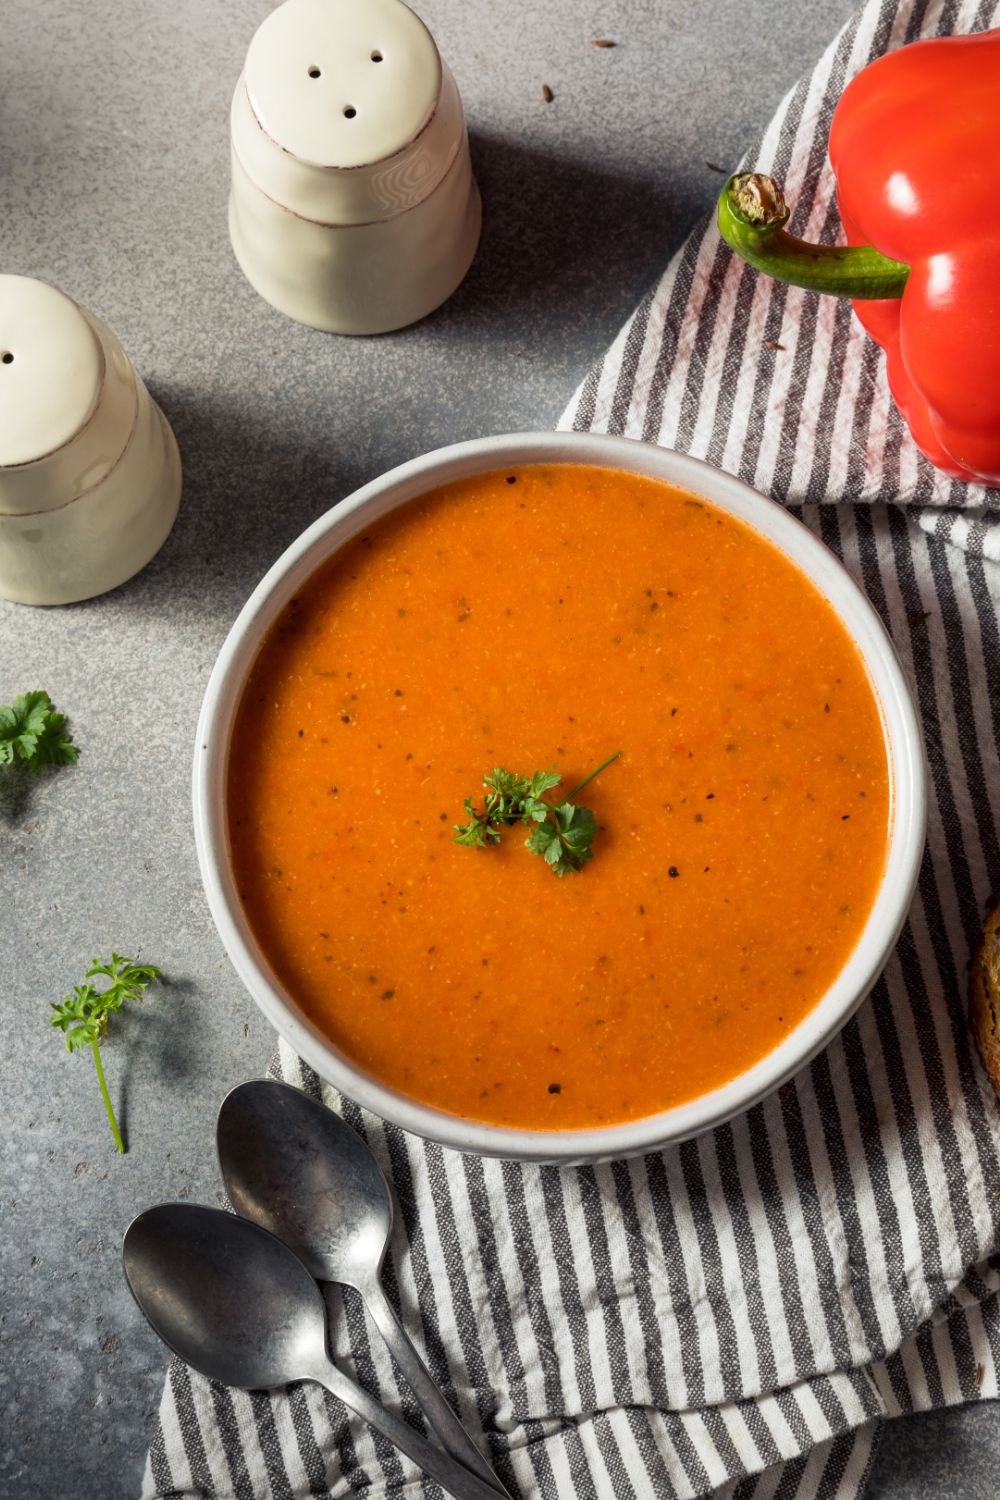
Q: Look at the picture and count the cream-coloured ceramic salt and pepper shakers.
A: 2